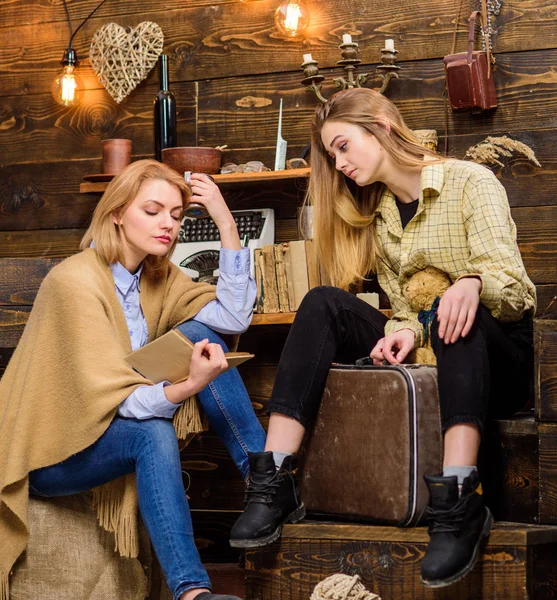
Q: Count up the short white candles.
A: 3